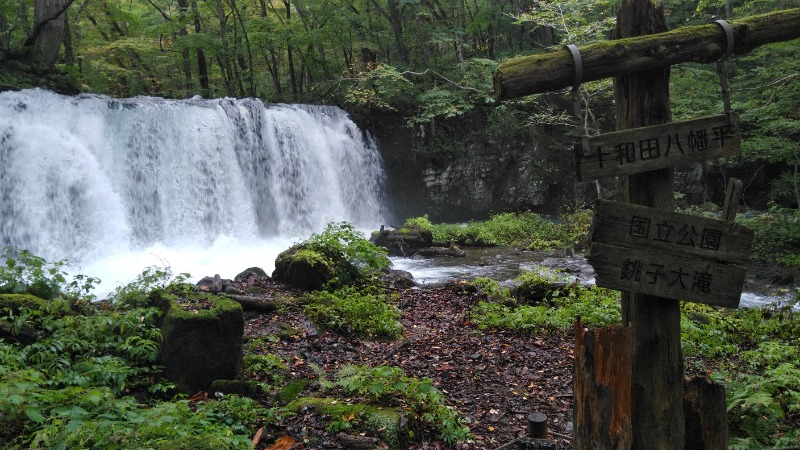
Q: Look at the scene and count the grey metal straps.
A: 2